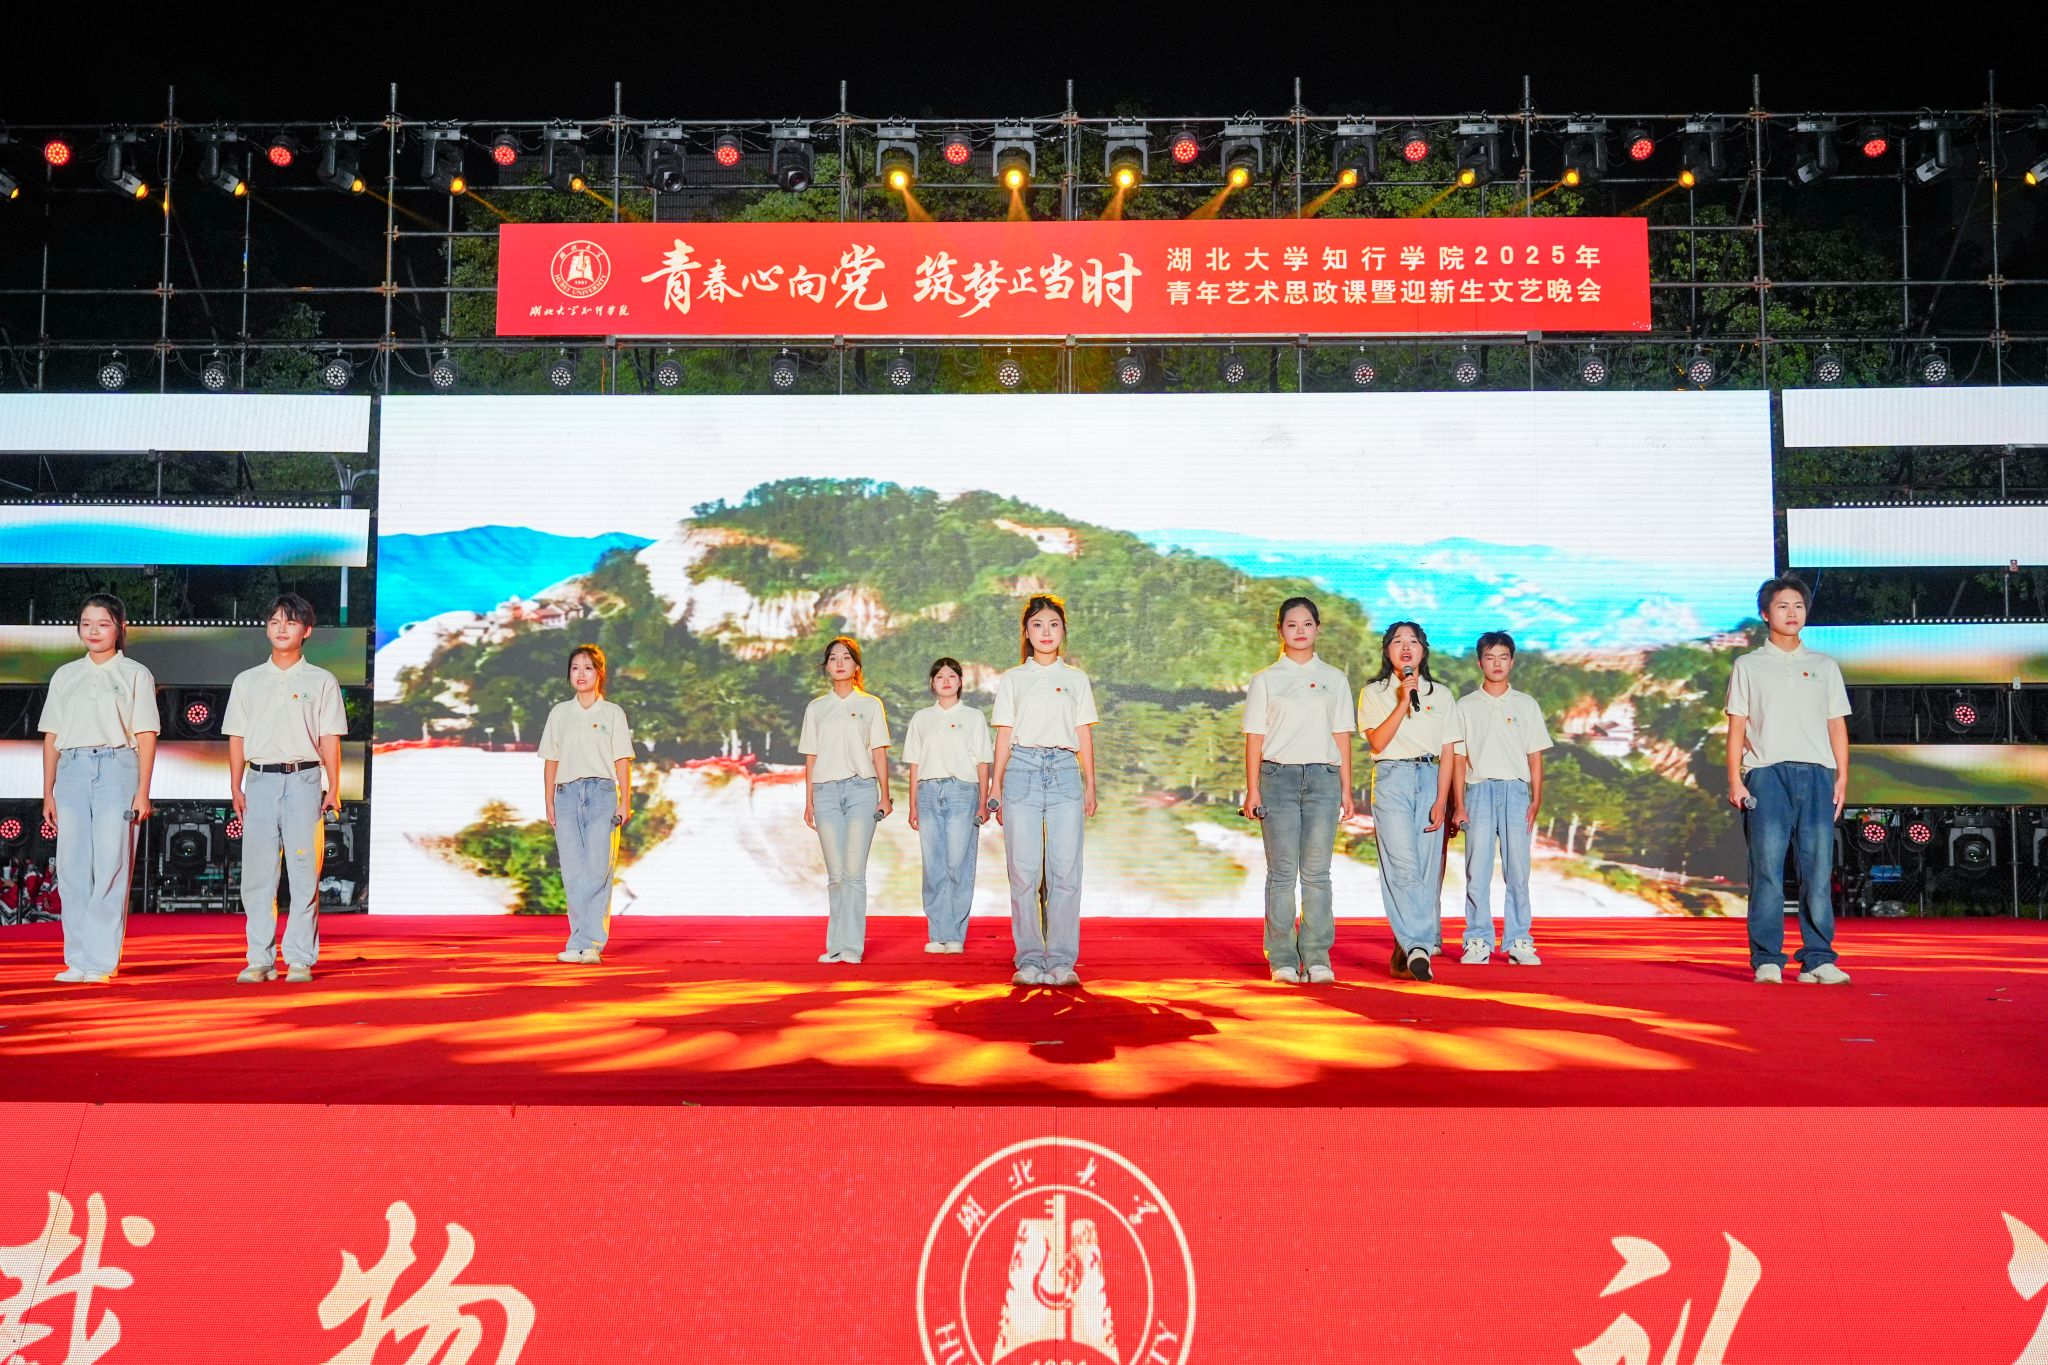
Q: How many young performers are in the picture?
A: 10